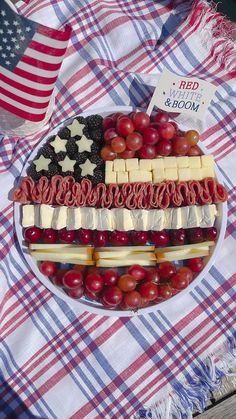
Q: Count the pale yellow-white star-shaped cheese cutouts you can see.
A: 6